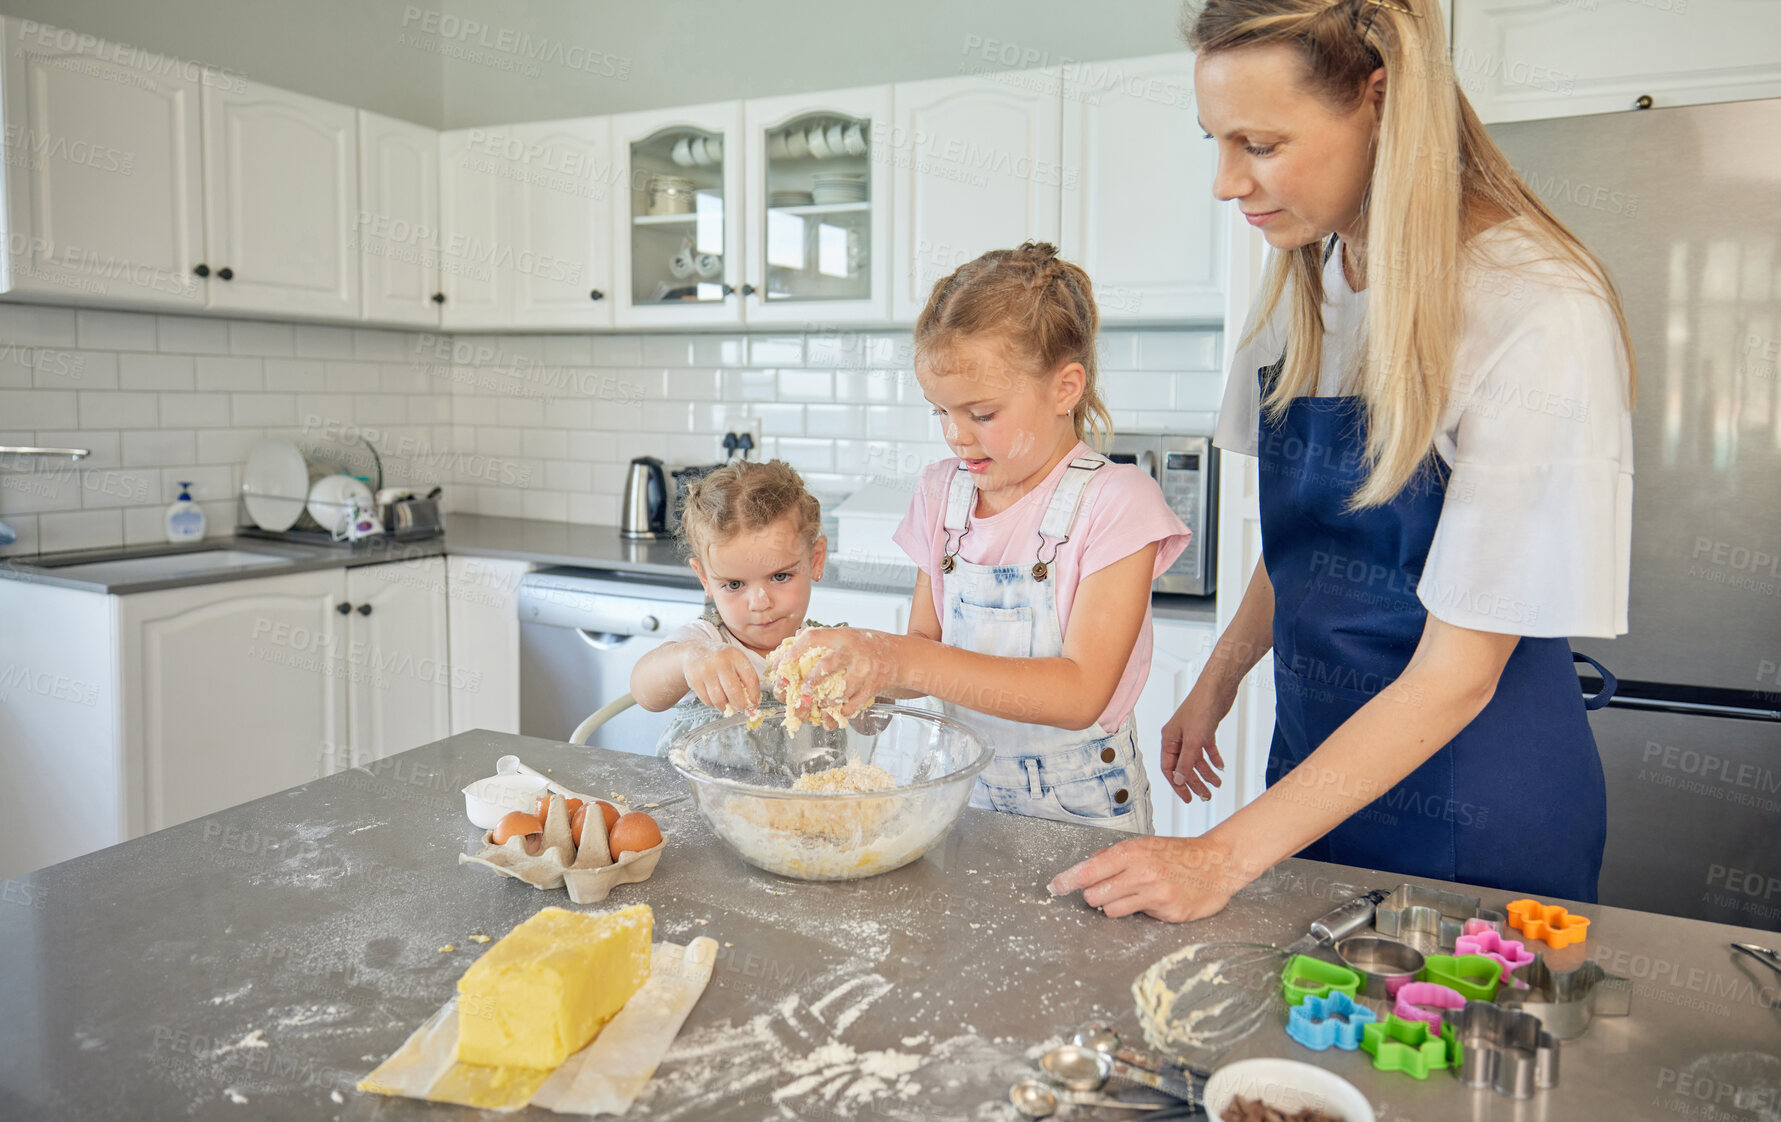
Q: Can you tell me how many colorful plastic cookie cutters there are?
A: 7